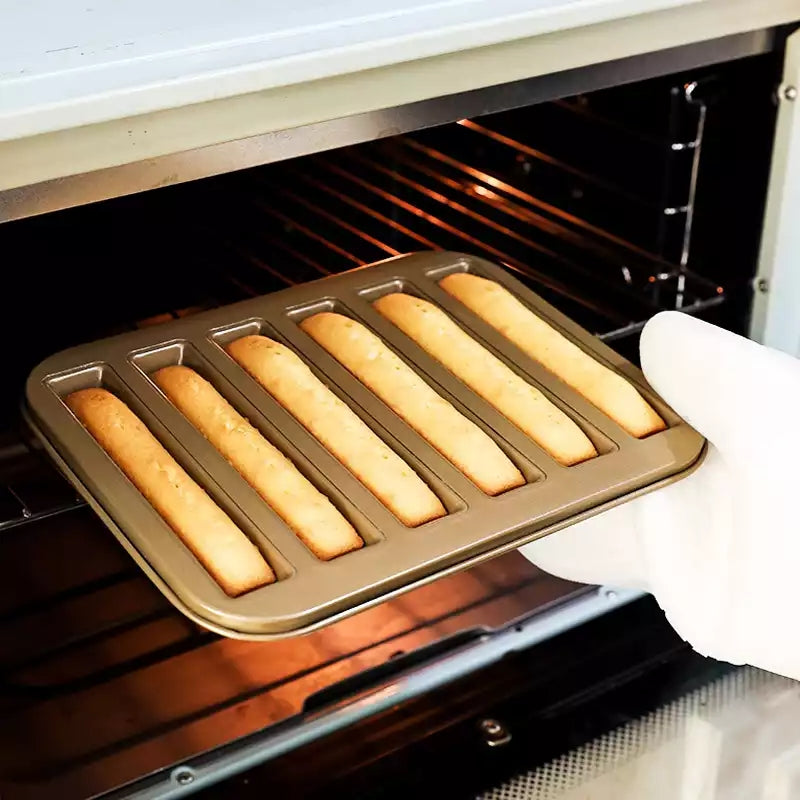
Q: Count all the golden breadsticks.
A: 6